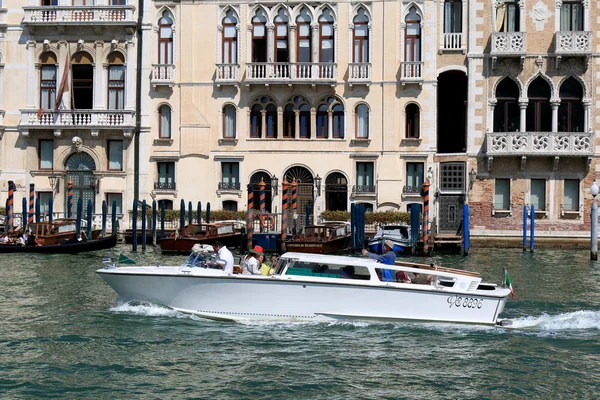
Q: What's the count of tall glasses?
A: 0